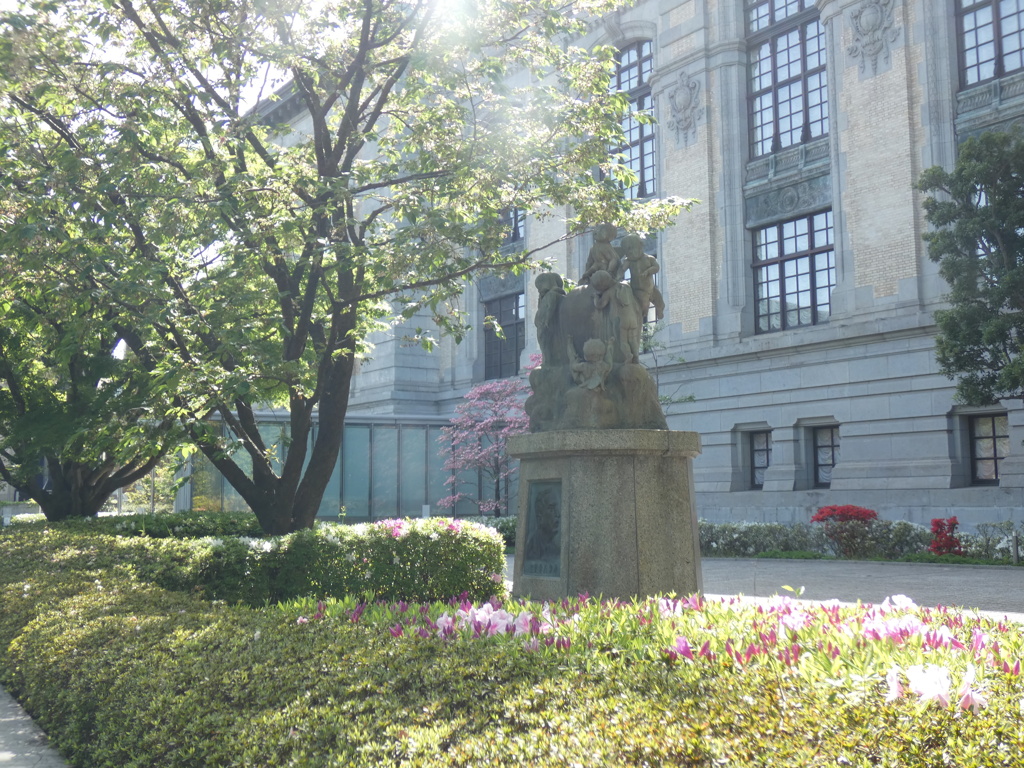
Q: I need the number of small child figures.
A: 5